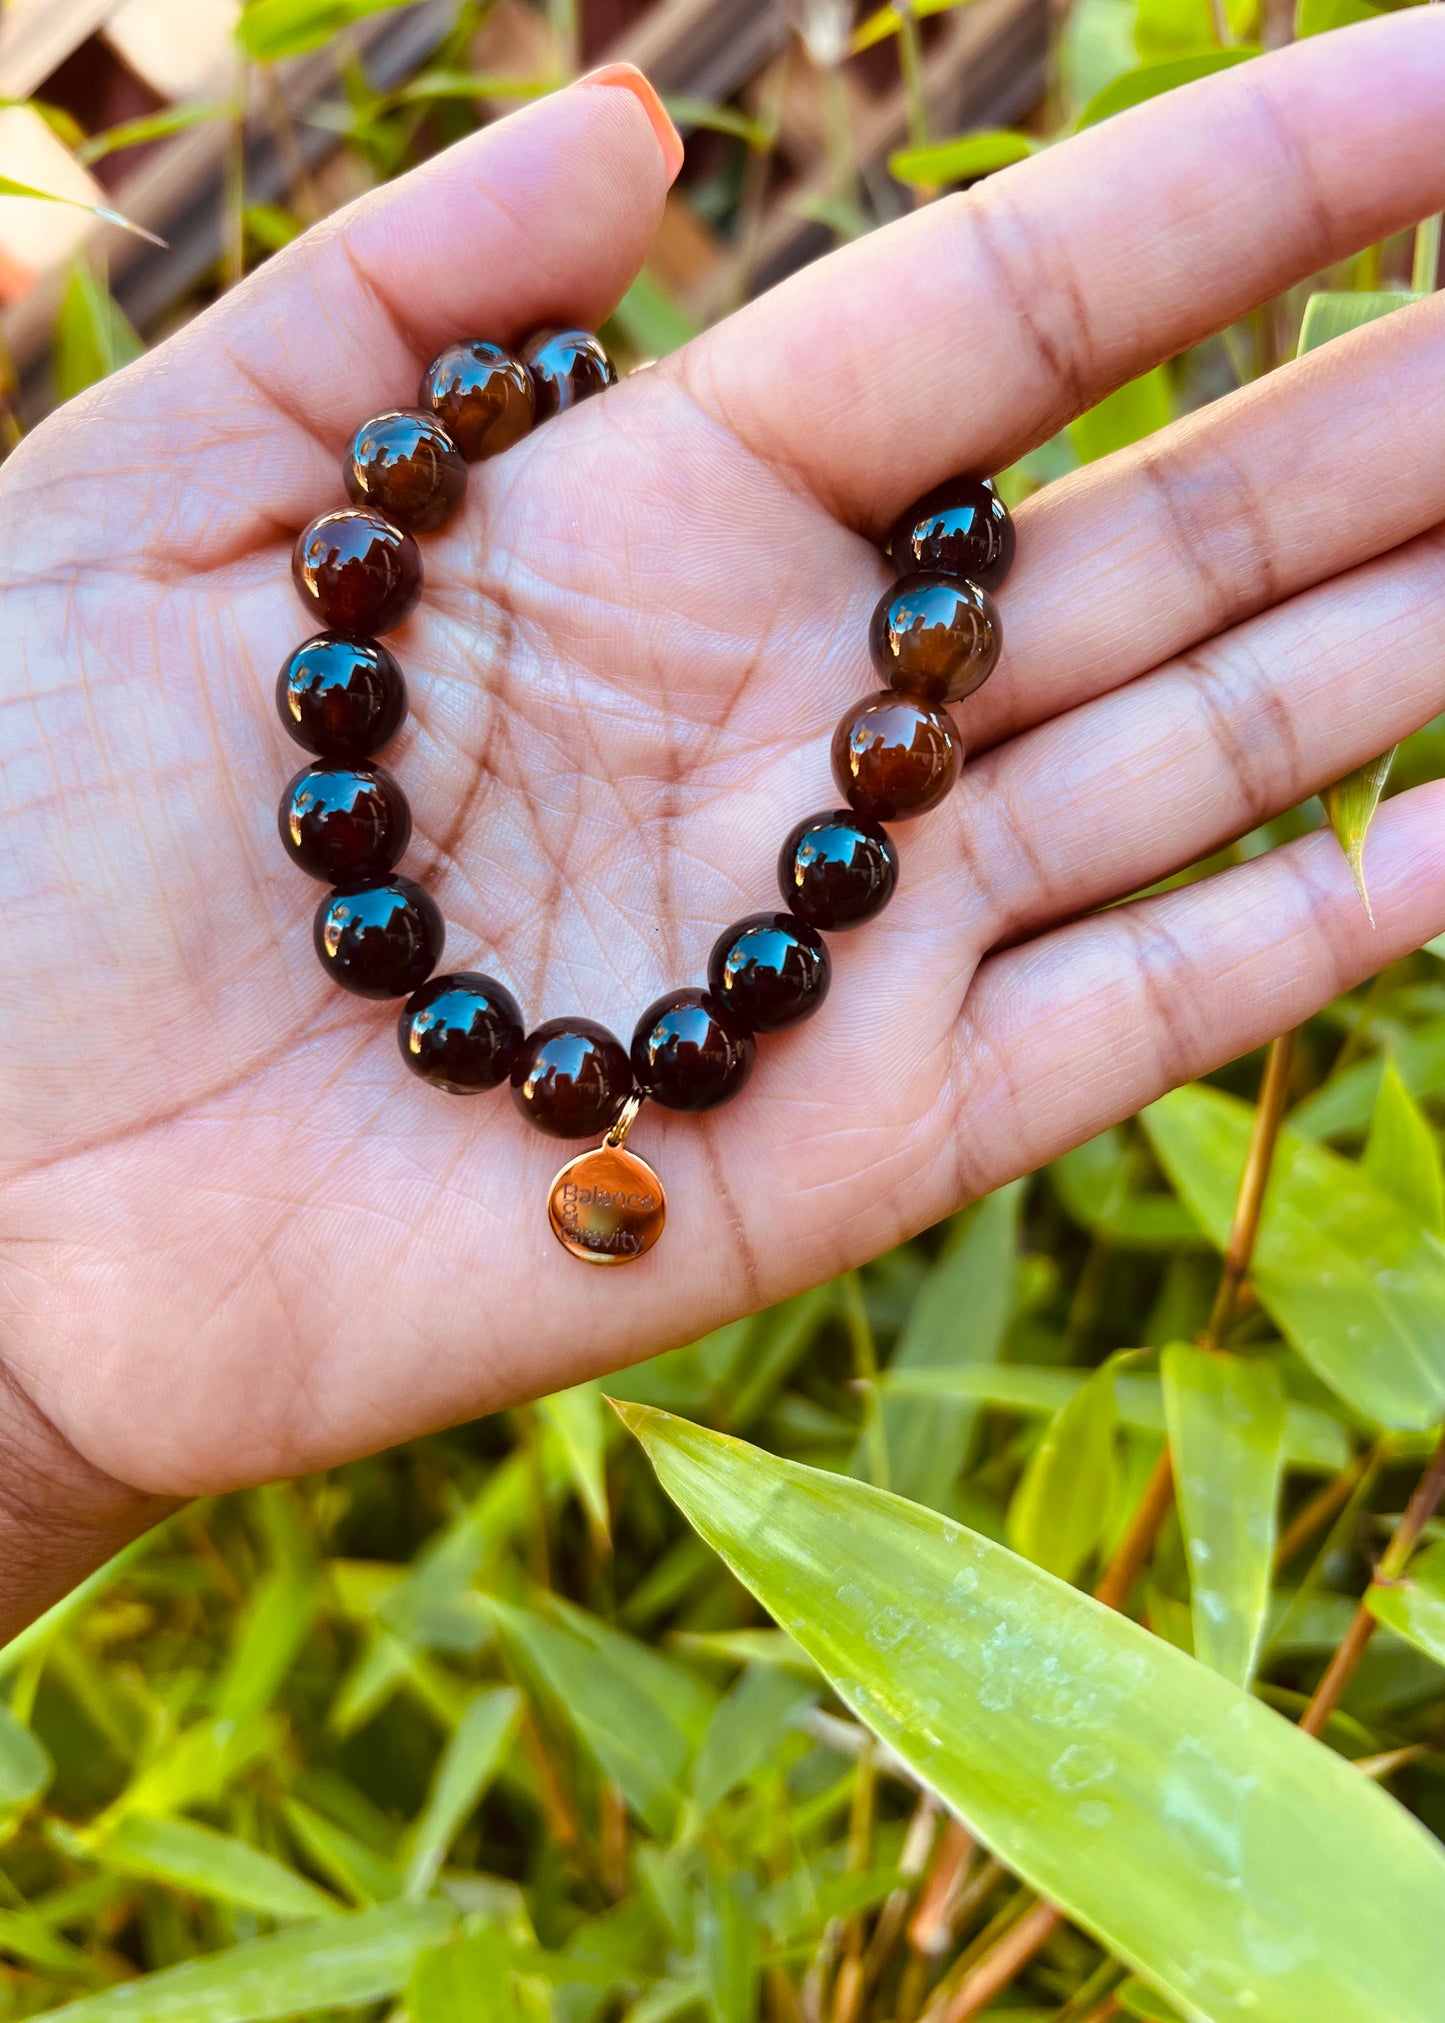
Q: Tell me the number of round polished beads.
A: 15